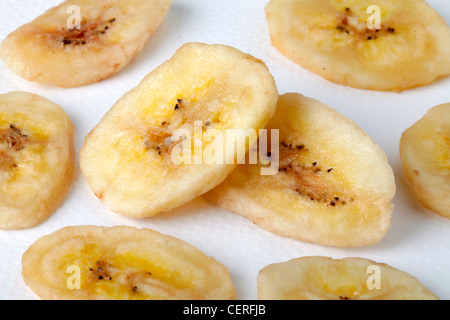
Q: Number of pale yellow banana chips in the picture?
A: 8